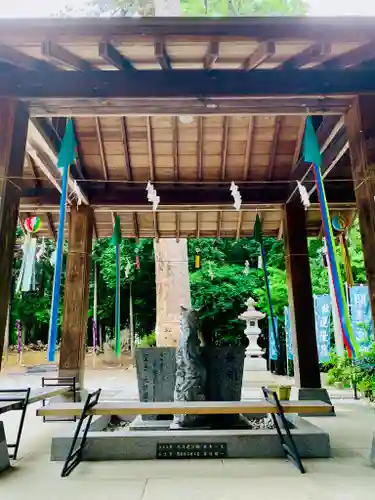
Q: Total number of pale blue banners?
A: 4